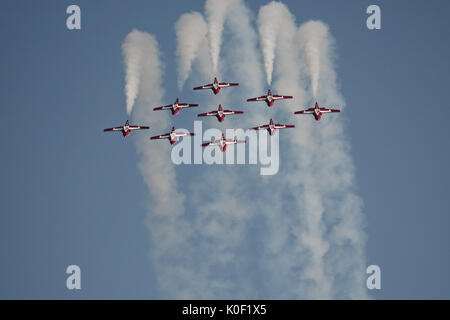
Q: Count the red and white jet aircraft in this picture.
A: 9